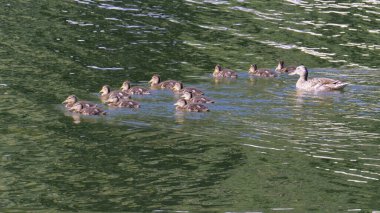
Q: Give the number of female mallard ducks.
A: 1